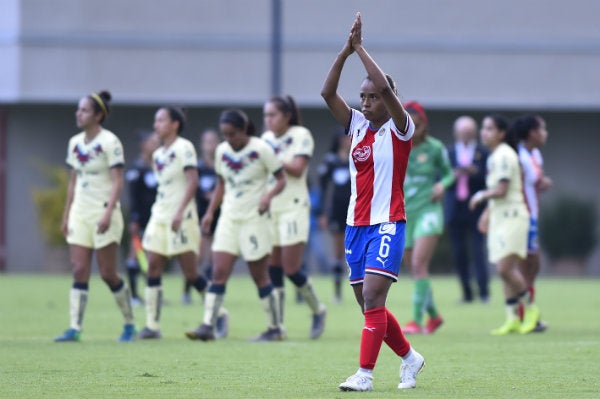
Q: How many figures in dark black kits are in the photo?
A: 3